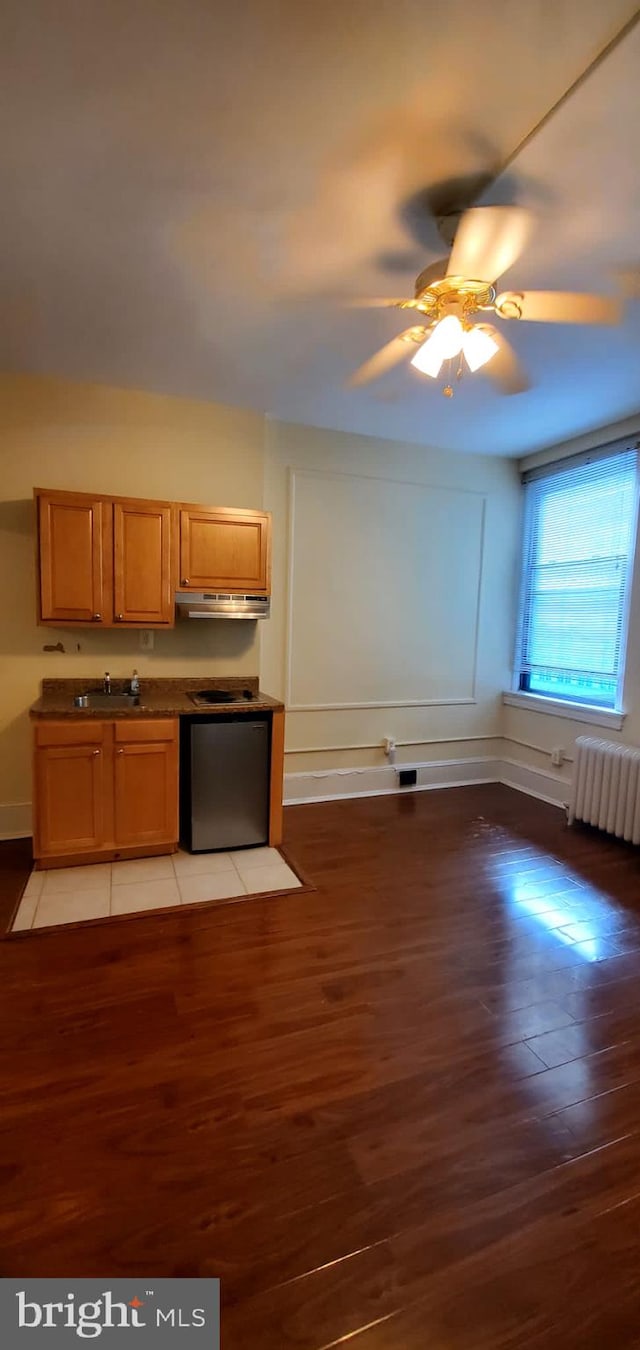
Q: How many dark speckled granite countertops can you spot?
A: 1